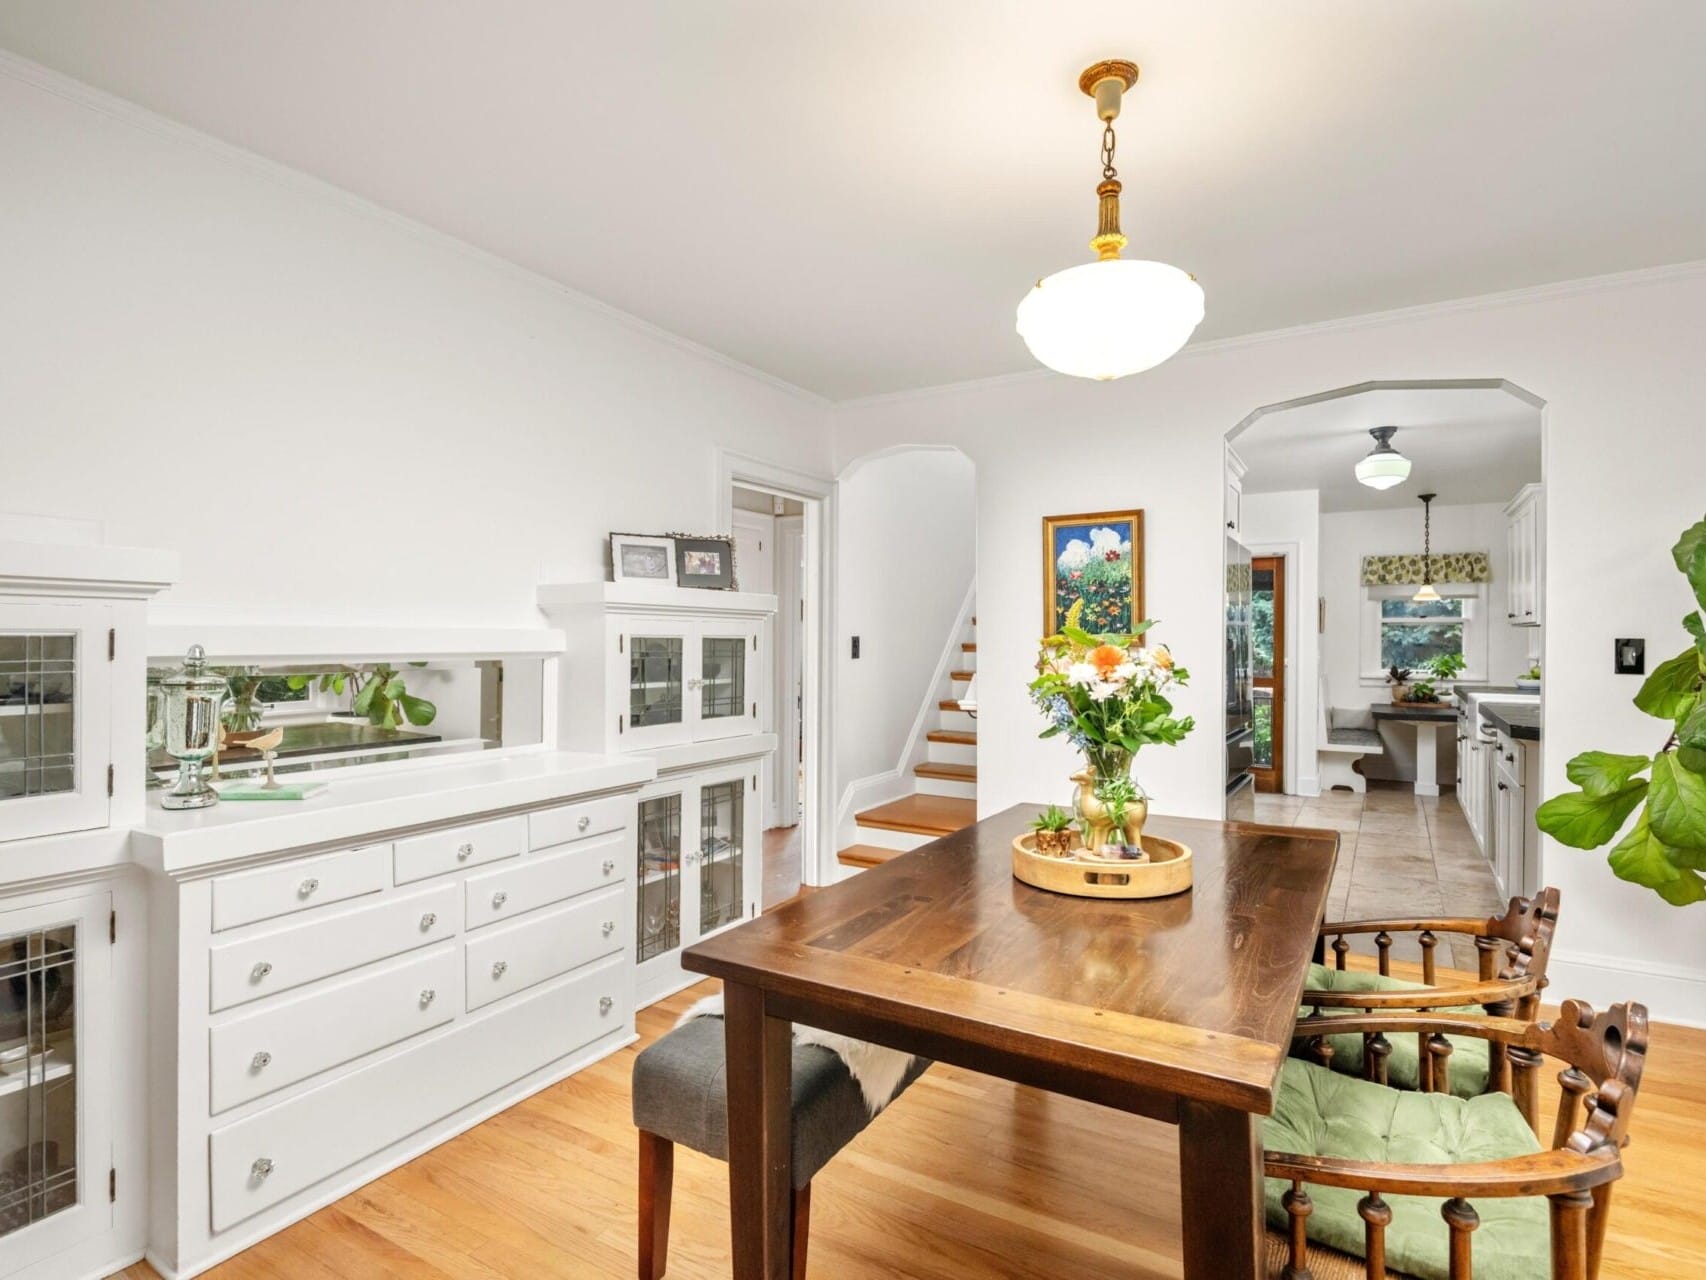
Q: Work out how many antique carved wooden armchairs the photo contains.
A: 2